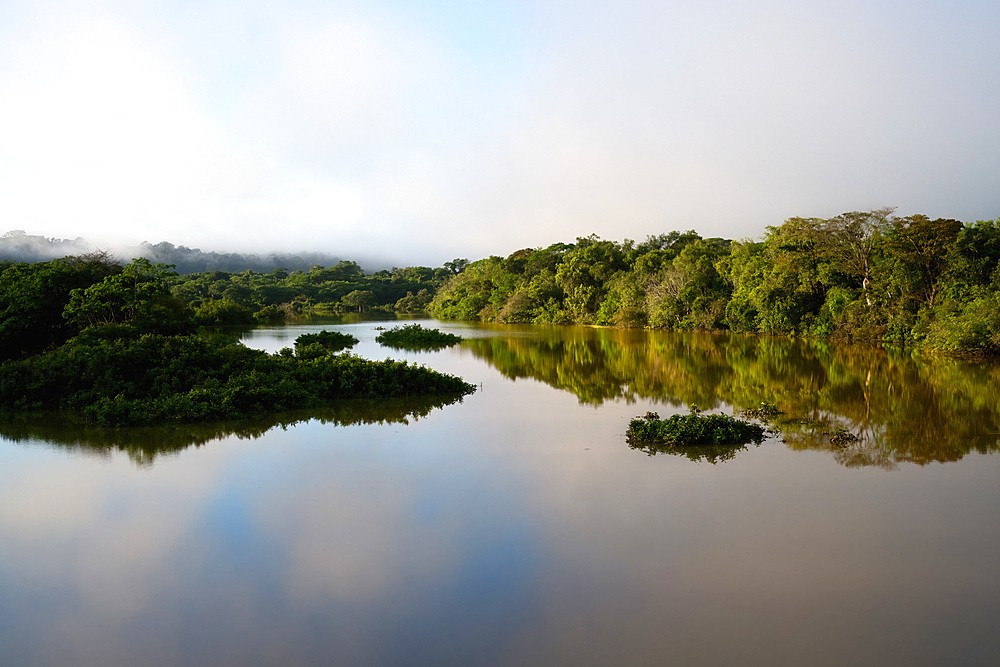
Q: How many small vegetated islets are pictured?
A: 3